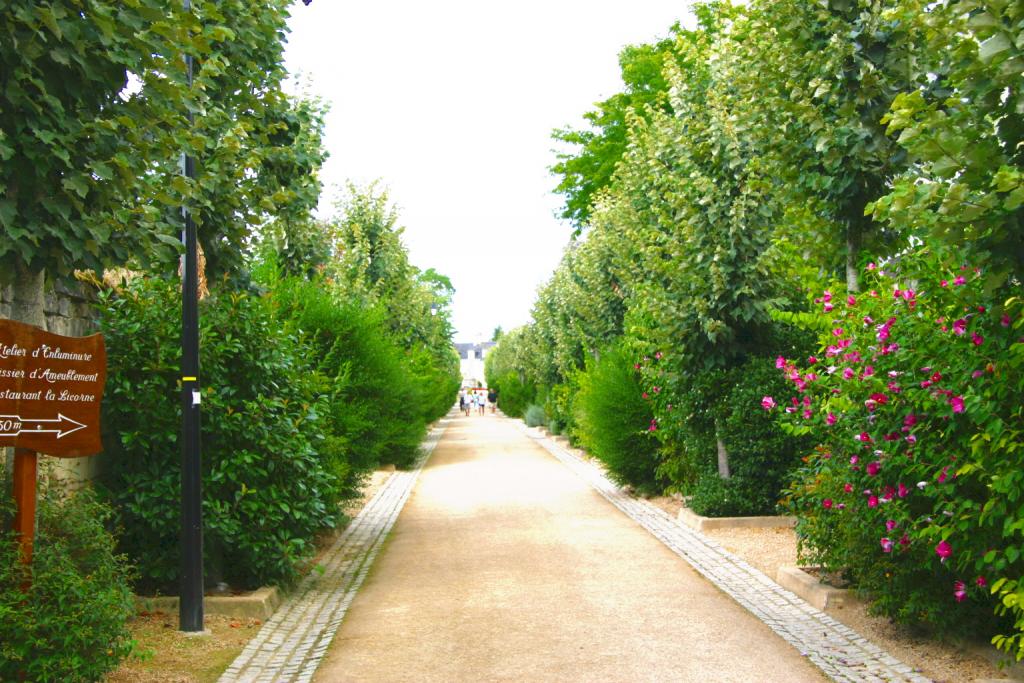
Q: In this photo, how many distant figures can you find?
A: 5